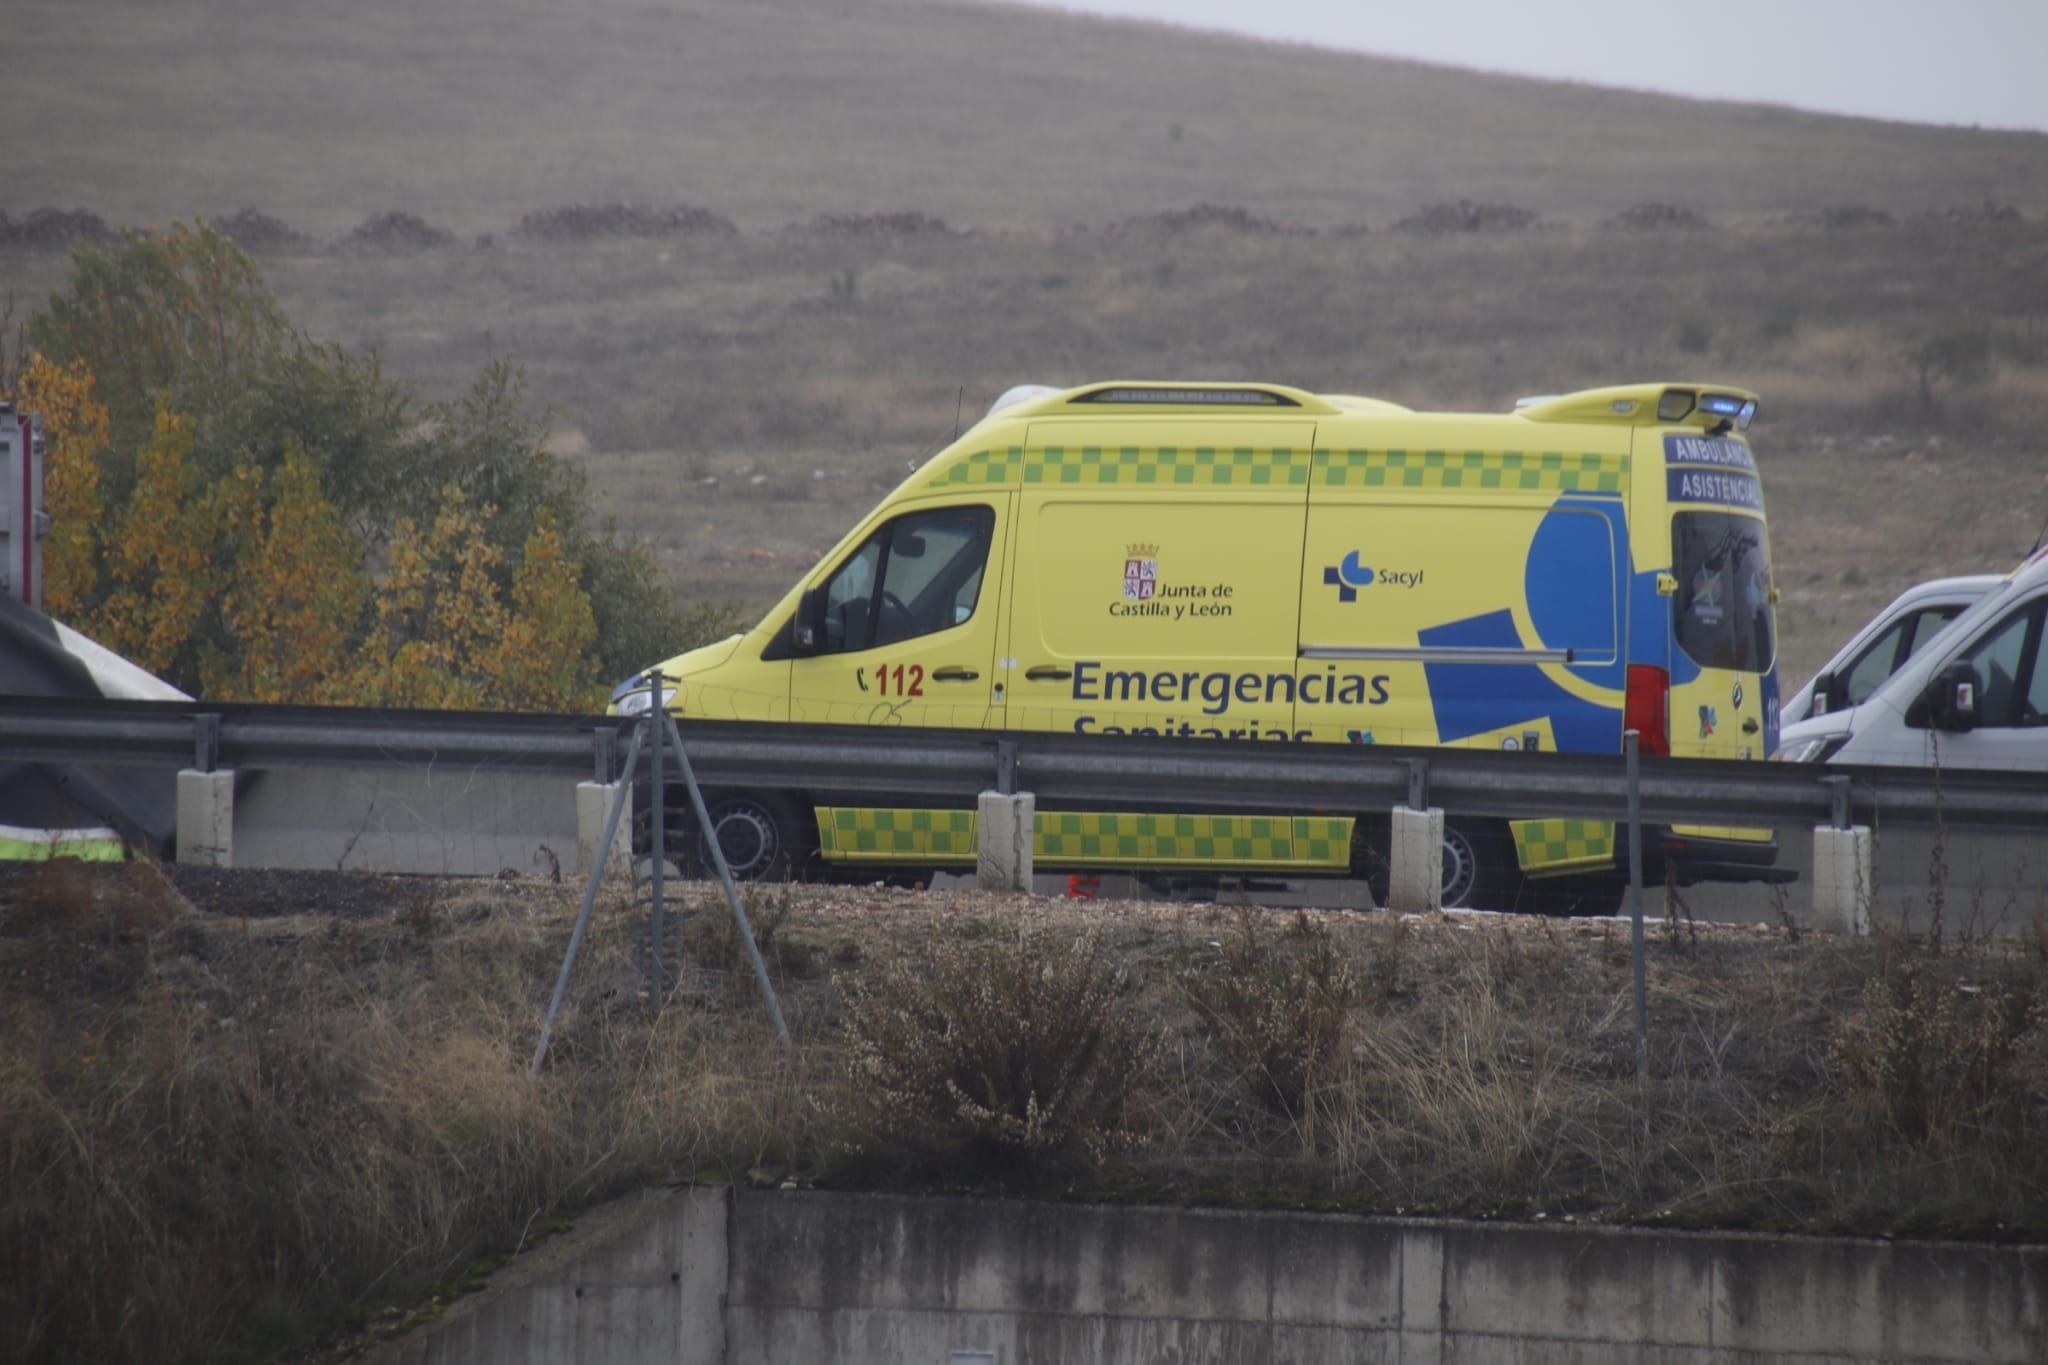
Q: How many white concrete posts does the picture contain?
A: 5